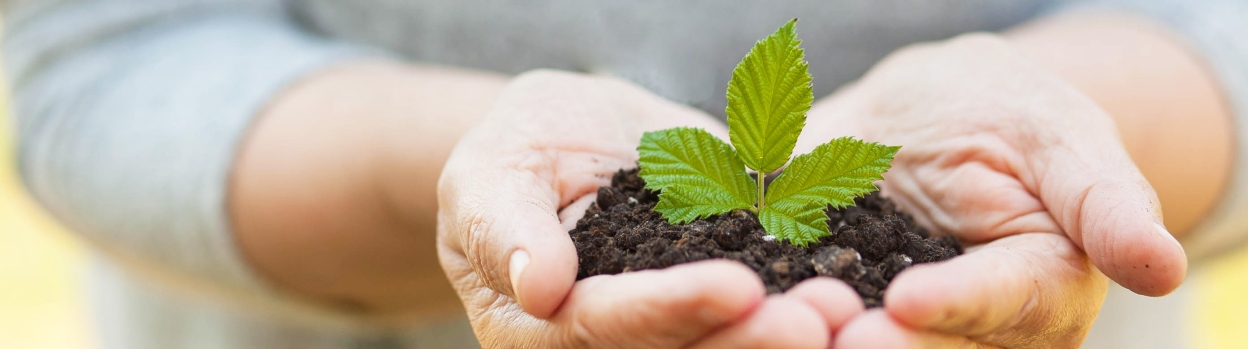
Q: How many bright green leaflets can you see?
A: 3